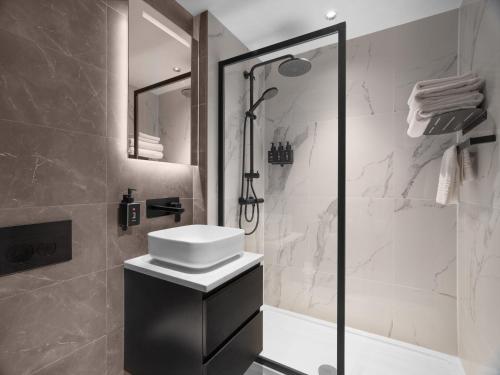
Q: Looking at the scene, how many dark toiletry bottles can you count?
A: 4